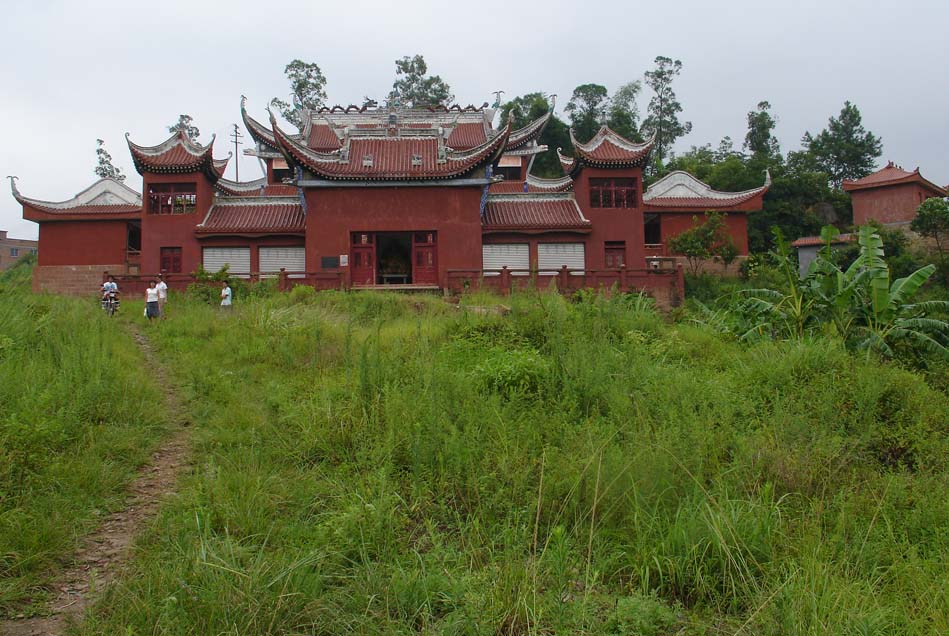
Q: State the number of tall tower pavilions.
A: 2